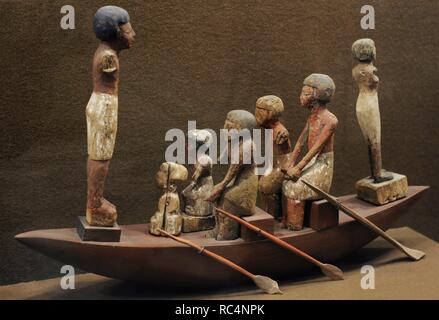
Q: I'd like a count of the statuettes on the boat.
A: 7